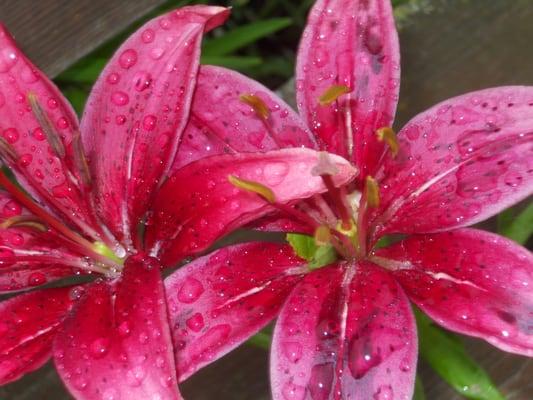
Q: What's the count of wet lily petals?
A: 12